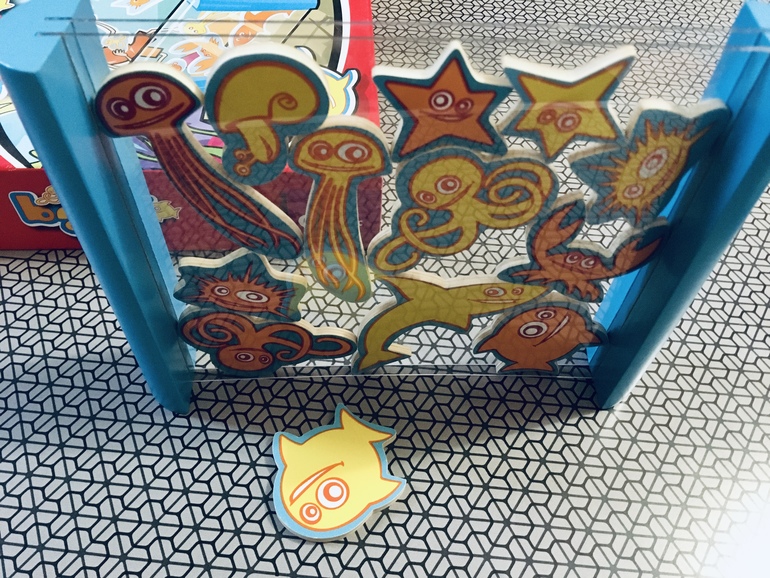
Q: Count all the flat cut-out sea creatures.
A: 13